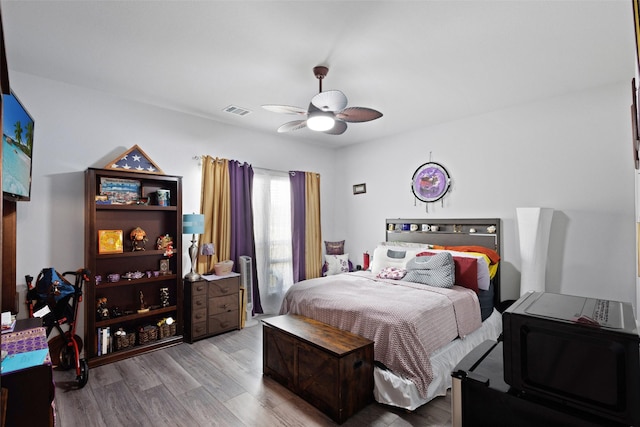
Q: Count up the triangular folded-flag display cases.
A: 1